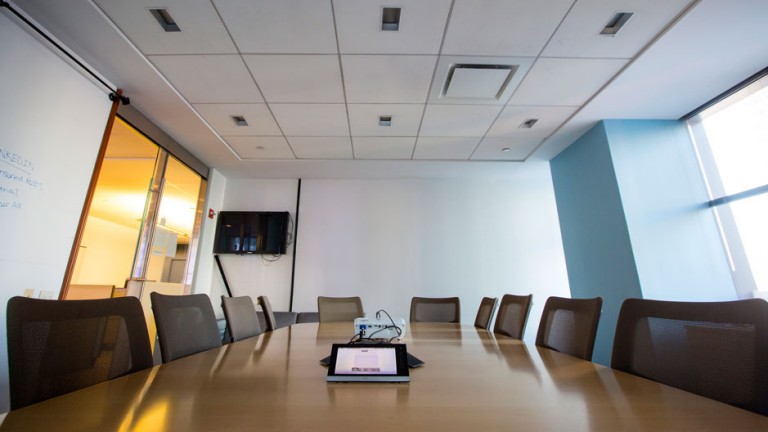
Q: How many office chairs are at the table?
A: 10